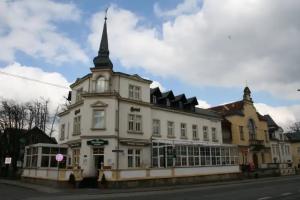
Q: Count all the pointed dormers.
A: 4